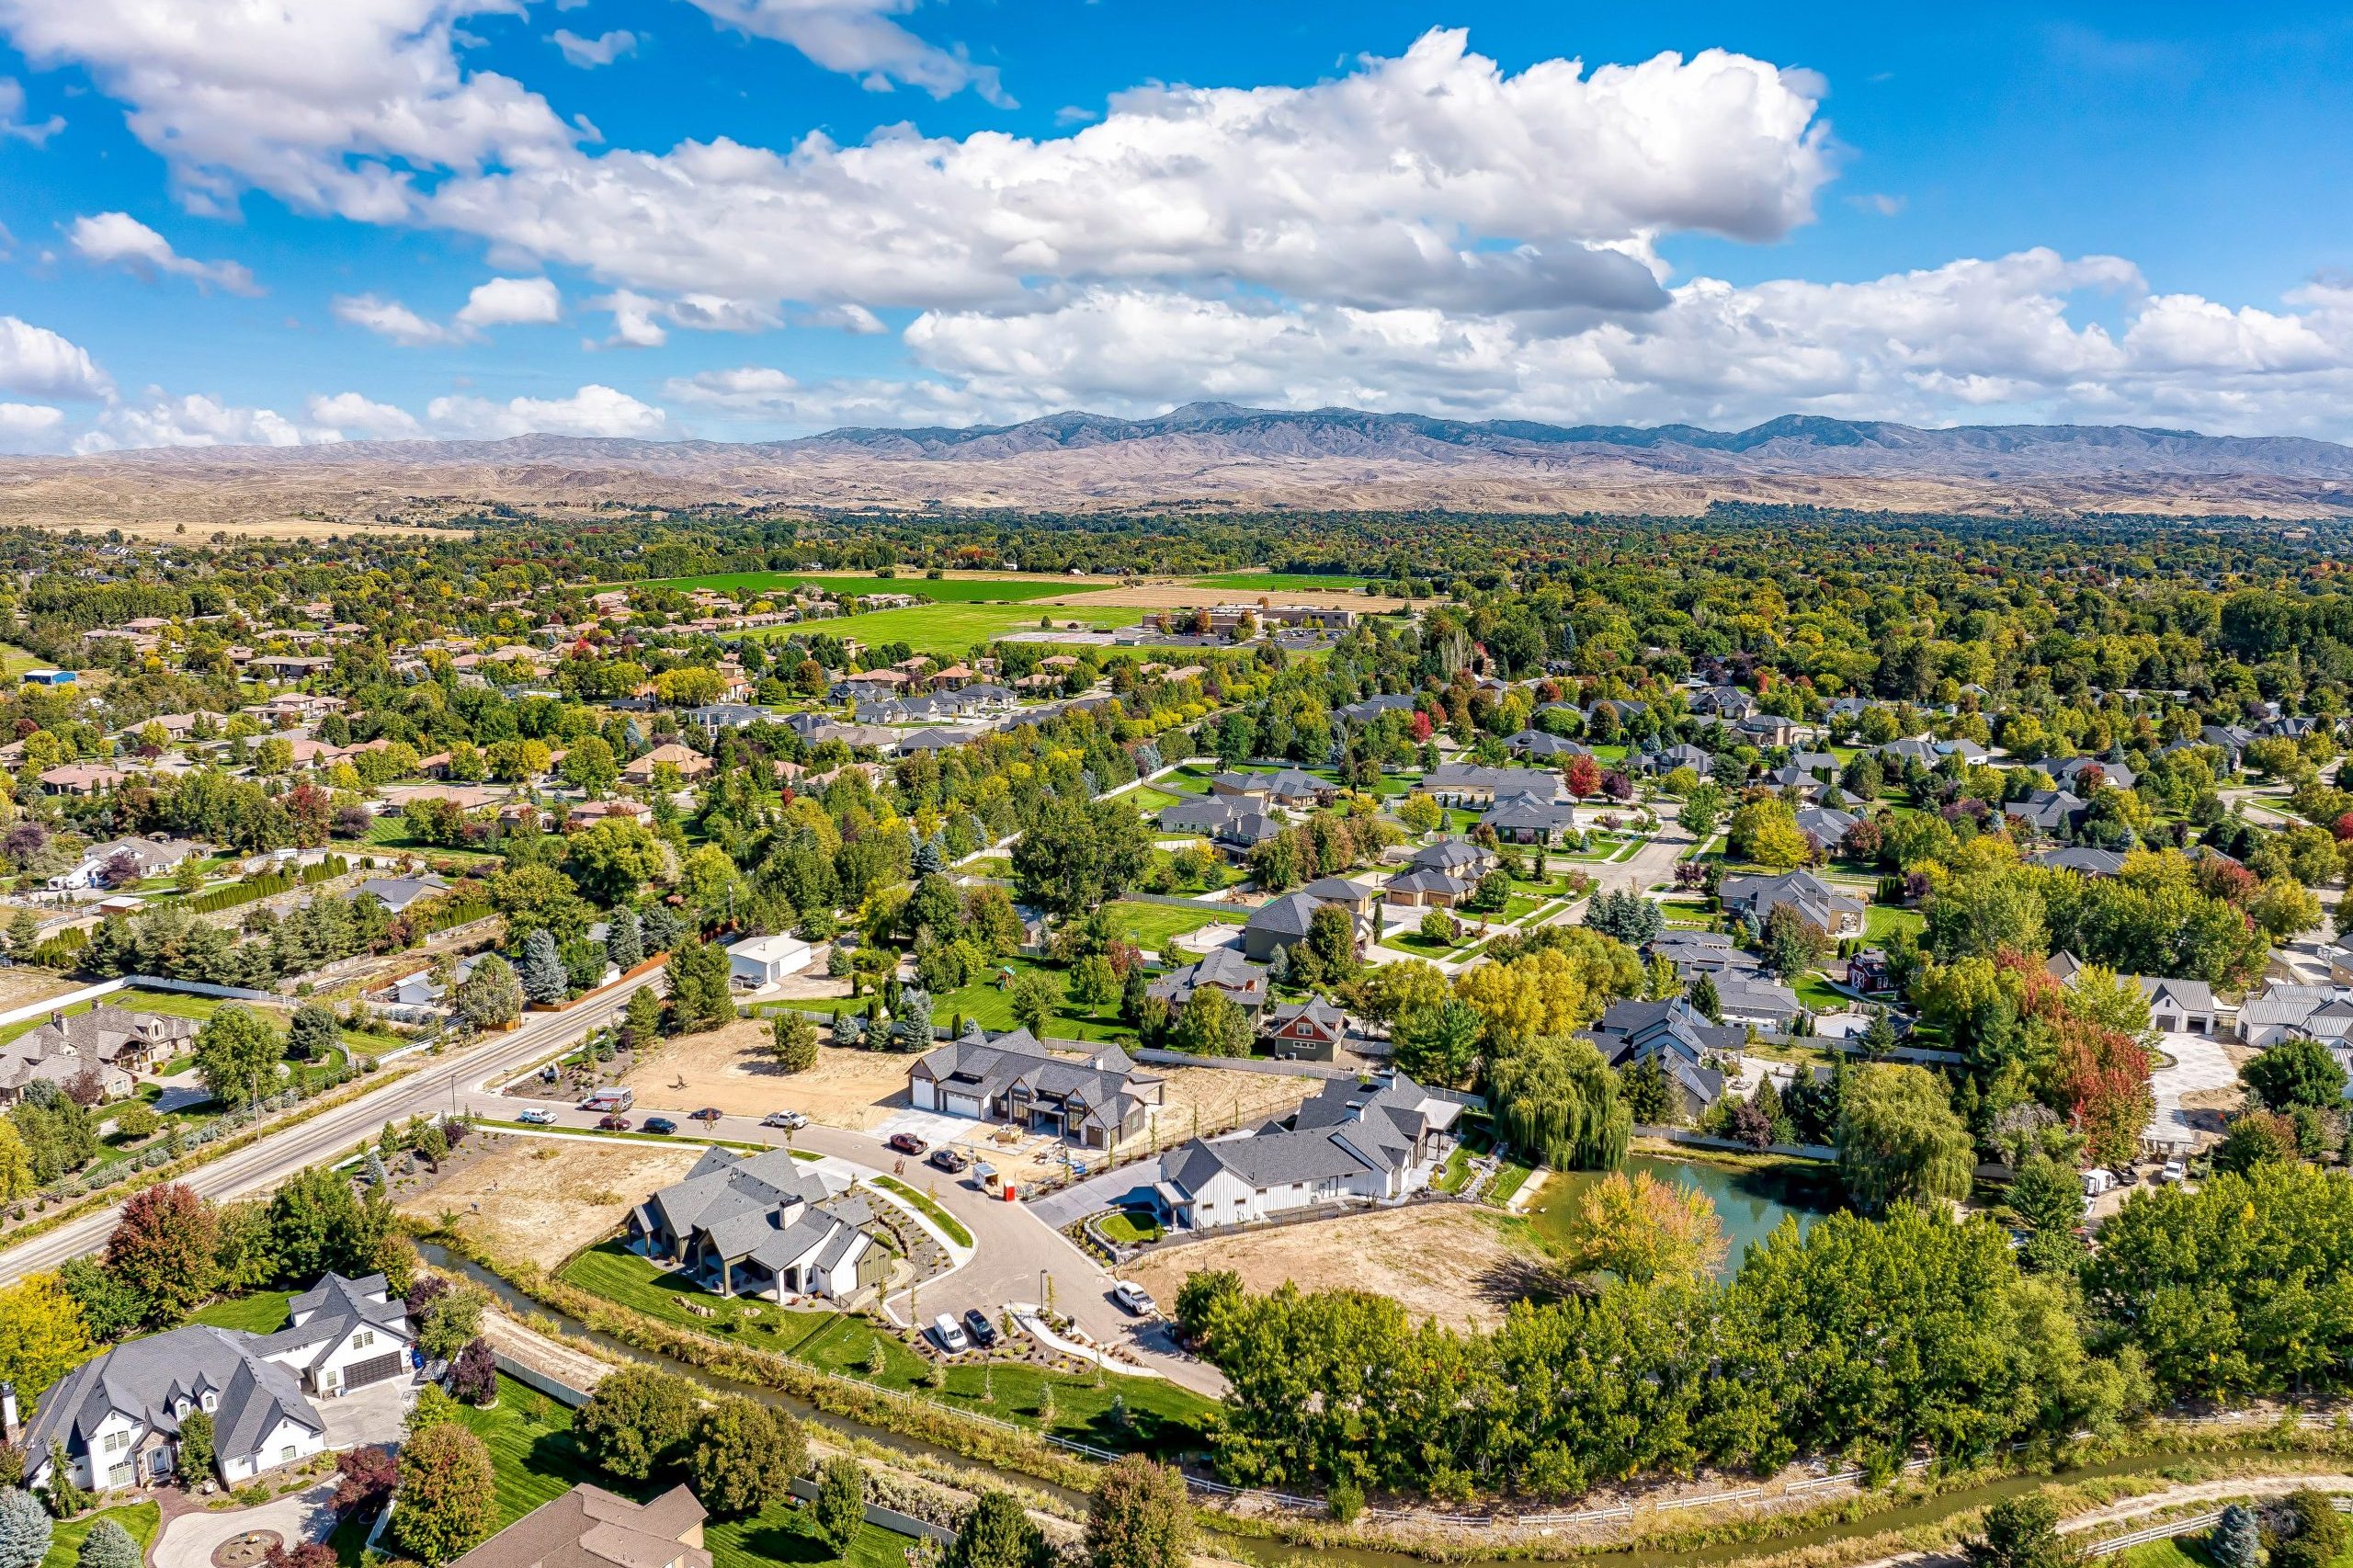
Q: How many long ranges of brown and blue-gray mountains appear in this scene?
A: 1